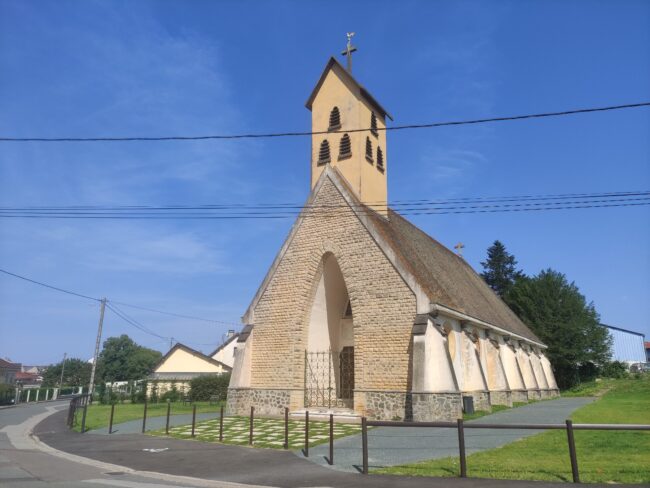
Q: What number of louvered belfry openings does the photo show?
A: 6